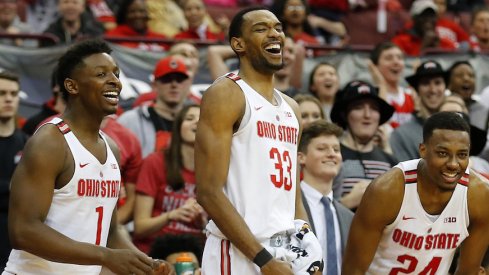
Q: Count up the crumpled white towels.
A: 1